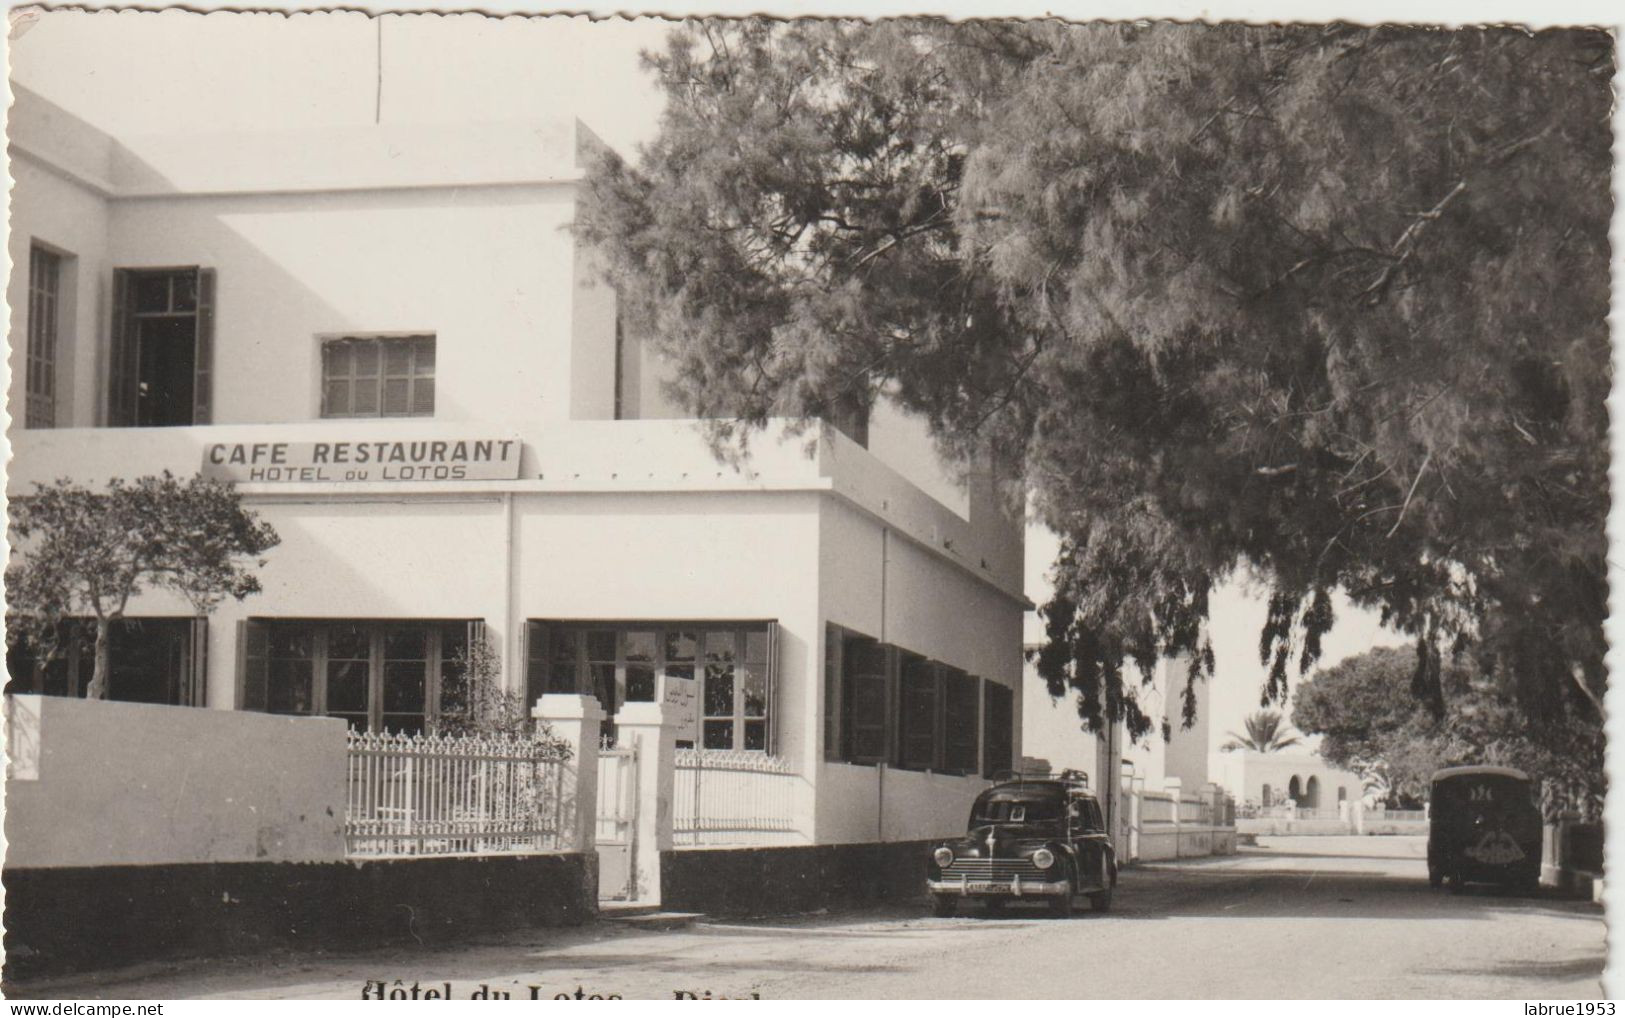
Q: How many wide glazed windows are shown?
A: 3